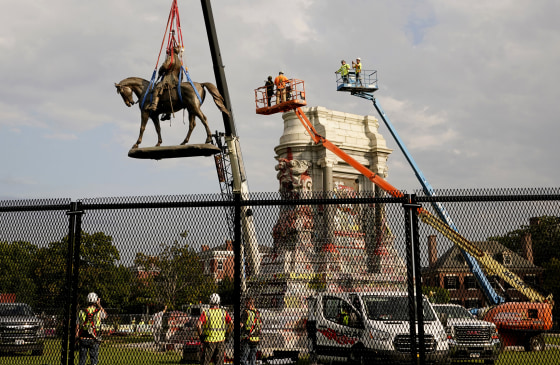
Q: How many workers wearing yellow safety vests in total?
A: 5